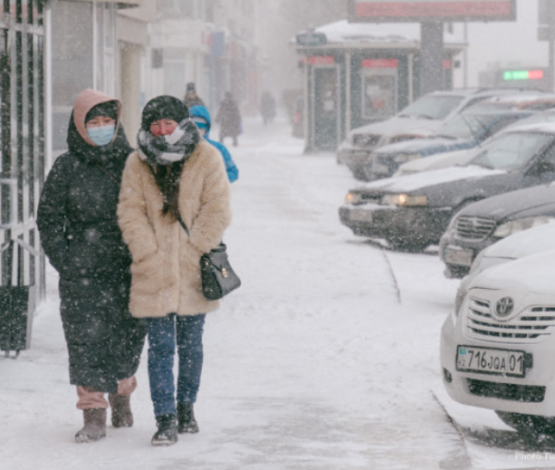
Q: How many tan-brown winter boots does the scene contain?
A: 2